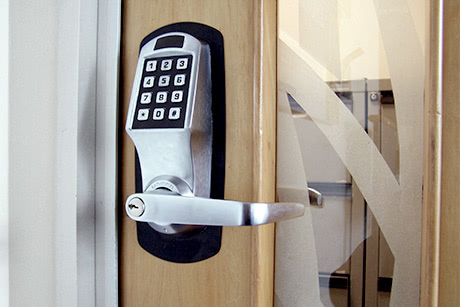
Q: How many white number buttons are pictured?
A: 10